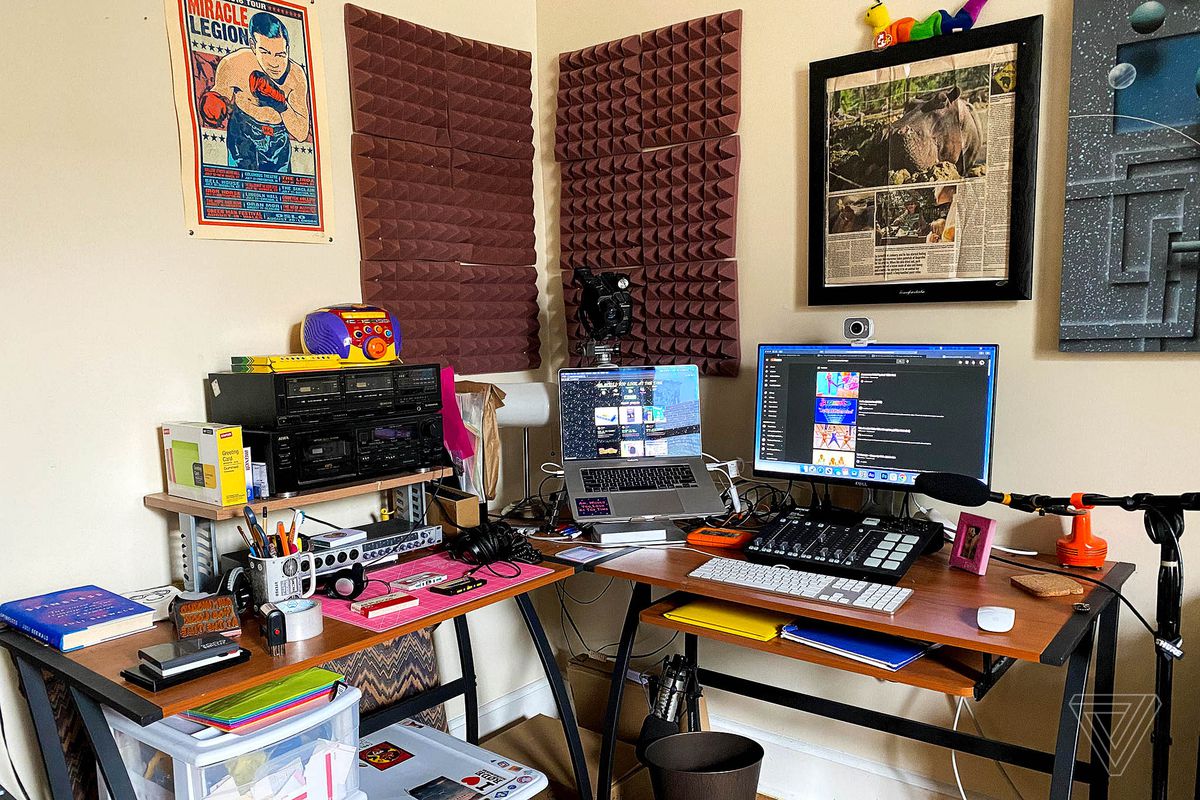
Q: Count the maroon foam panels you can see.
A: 12